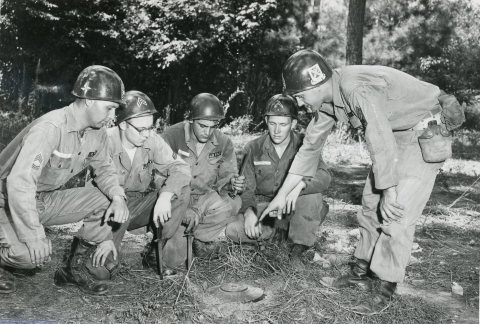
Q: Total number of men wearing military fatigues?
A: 5